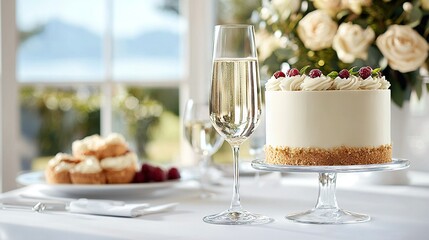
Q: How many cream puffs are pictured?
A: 5